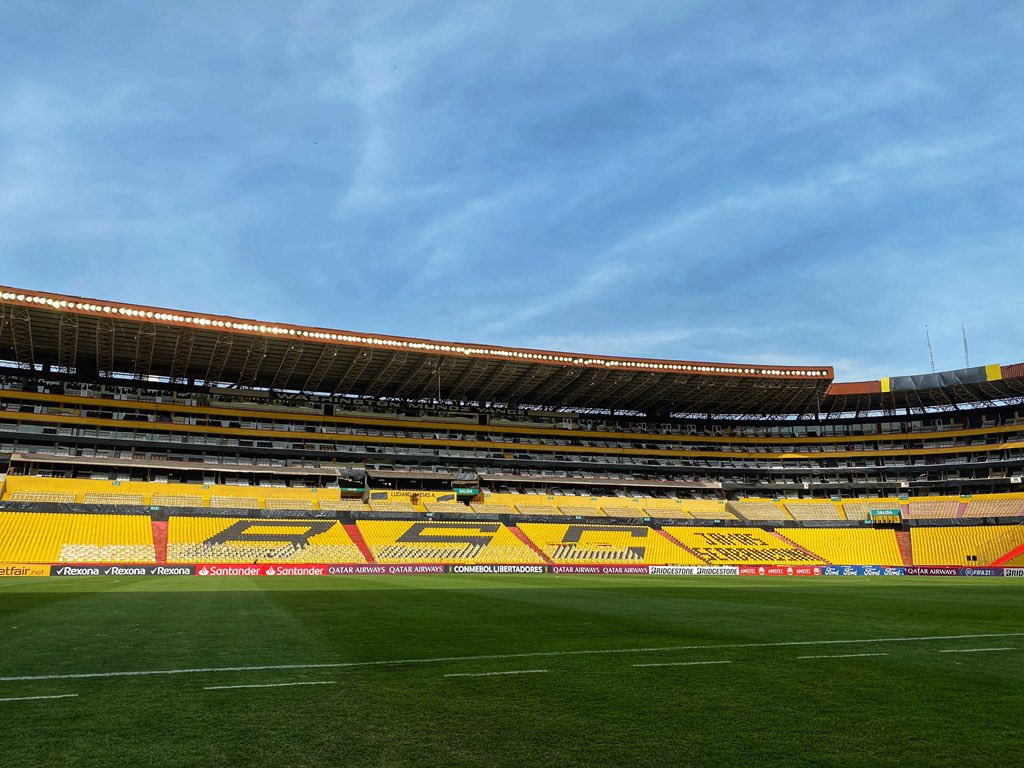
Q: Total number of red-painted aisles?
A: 7